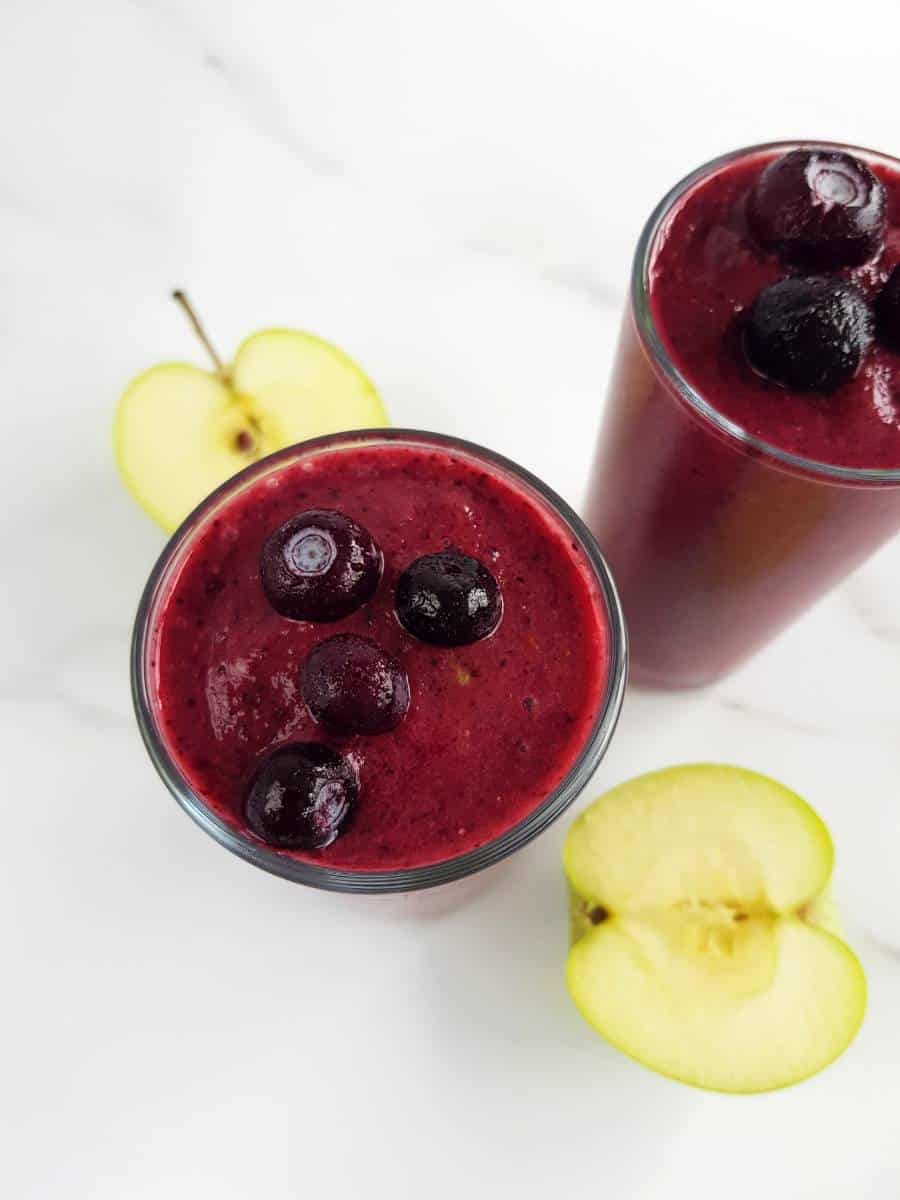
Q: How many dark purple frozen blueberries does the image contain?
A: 7